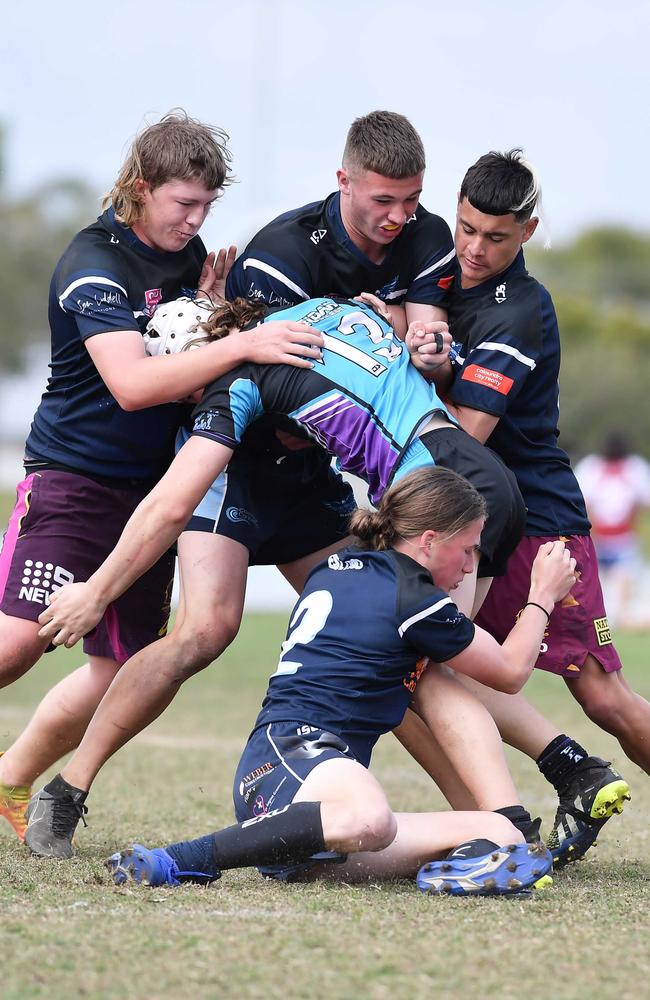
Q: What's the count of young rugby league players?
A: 5